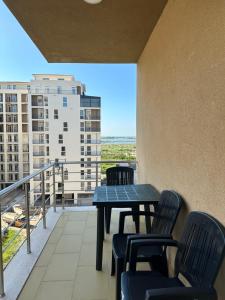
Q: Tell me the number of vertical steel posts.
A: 6